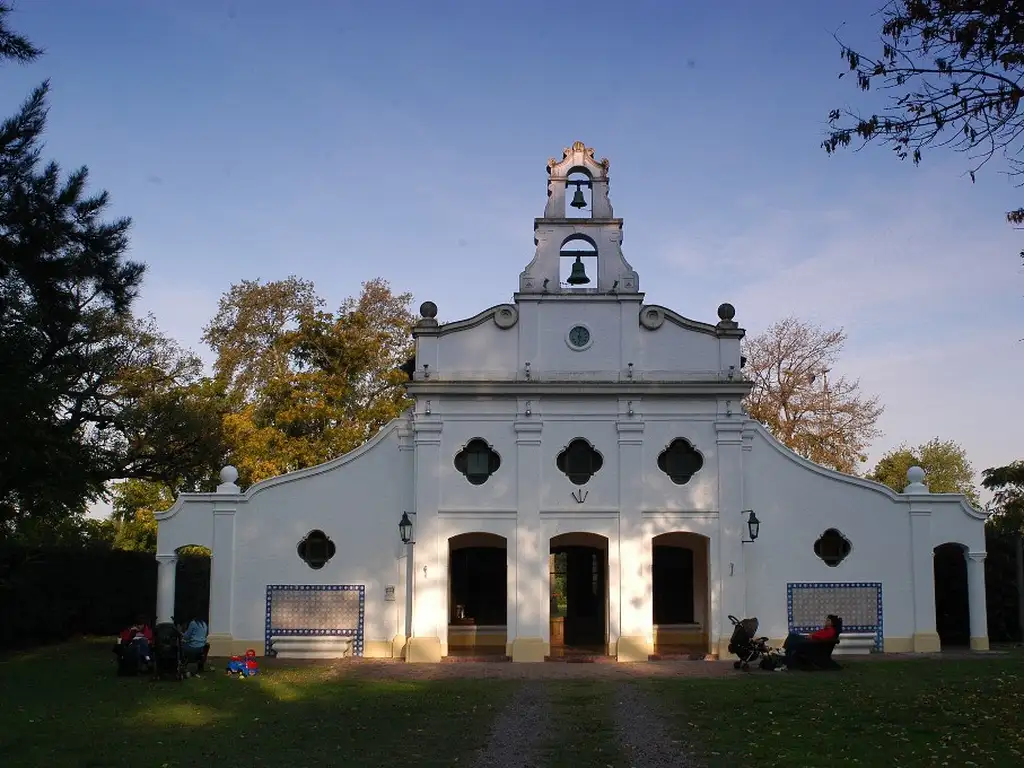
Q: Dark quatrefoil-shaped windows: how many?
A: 5